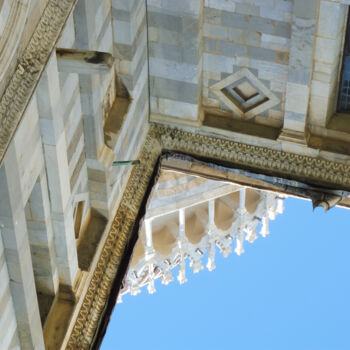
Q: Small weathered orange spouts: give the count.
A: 0